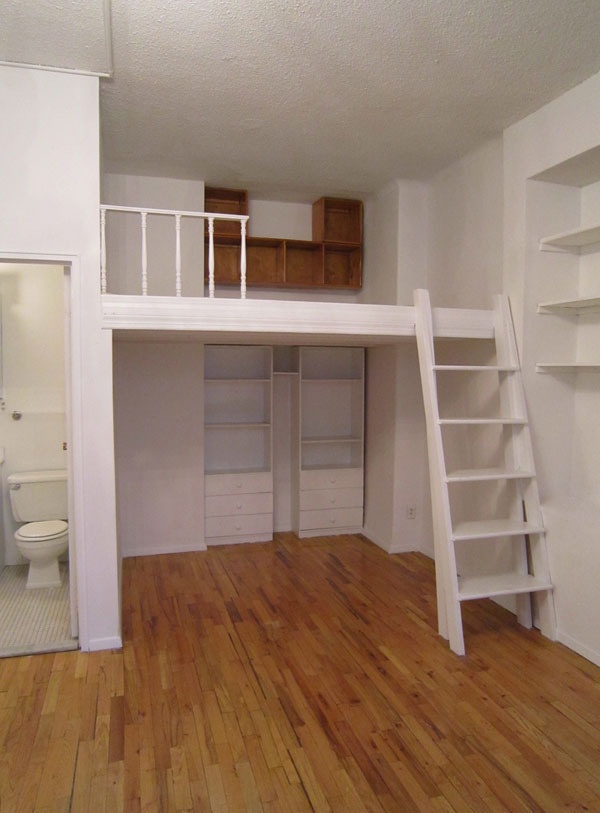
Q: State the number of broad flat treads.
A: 5